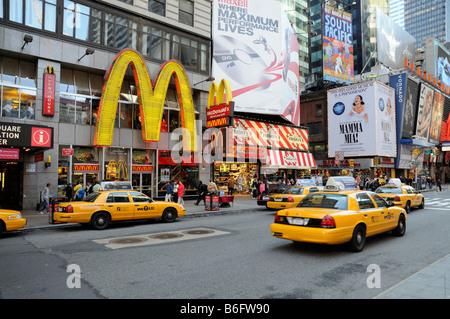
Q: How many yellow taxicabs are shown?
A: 5